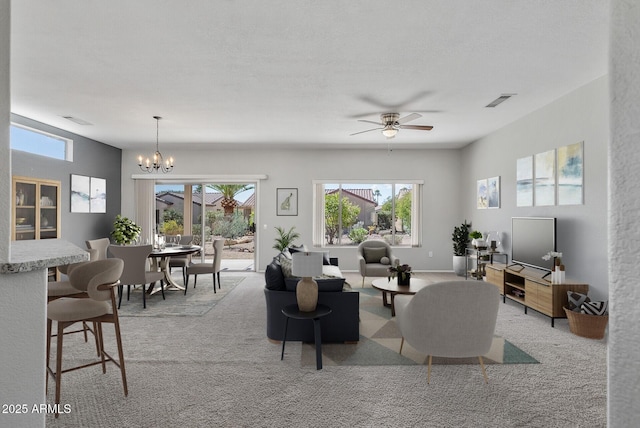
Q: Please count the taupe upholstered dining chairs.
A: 4